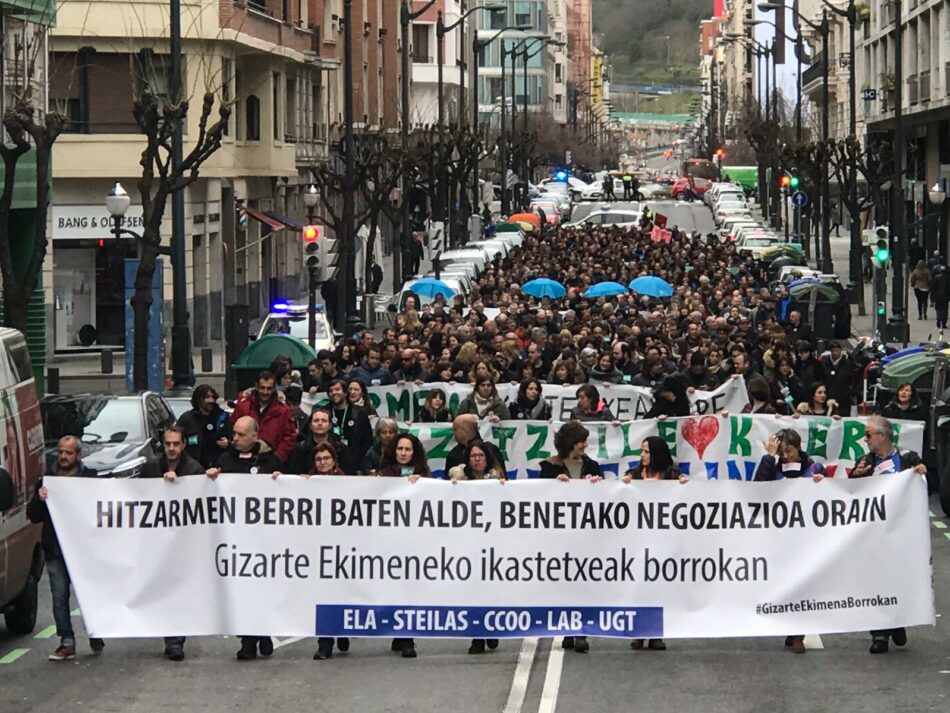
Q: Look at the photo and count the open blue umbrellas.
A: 4